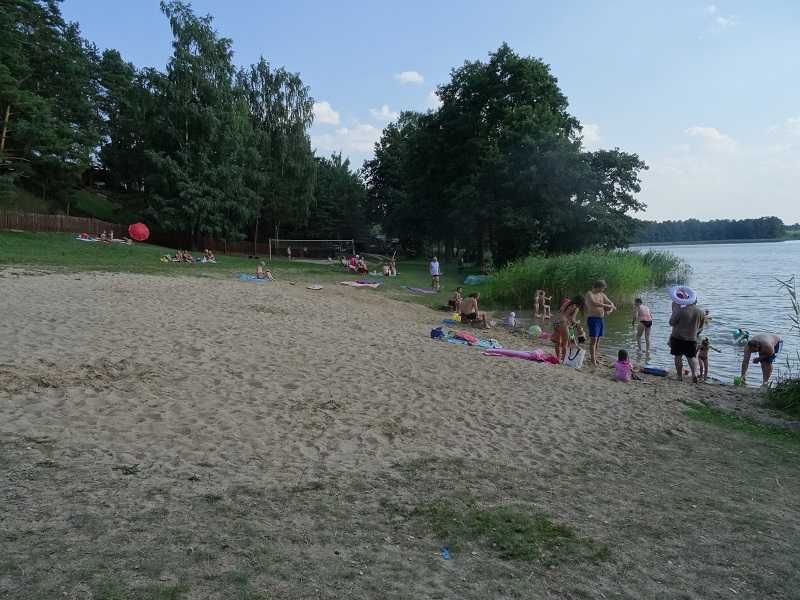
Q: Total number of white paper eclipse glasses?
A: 0